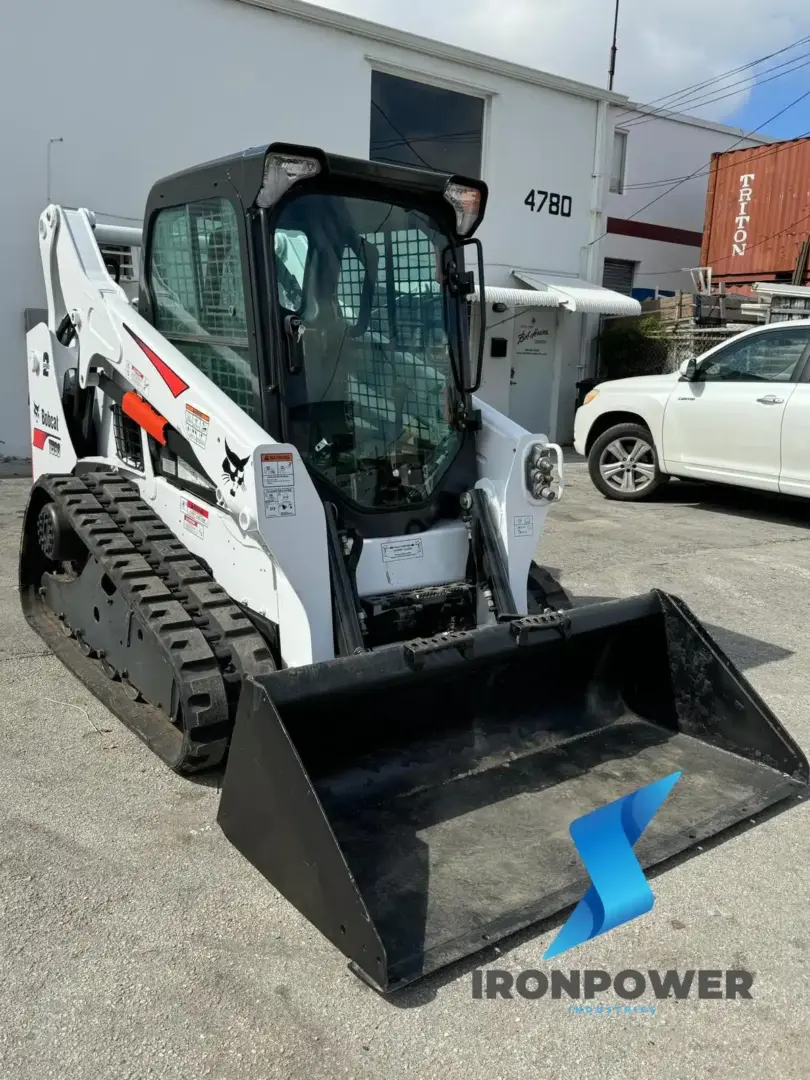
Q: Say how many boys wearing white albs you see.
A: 0